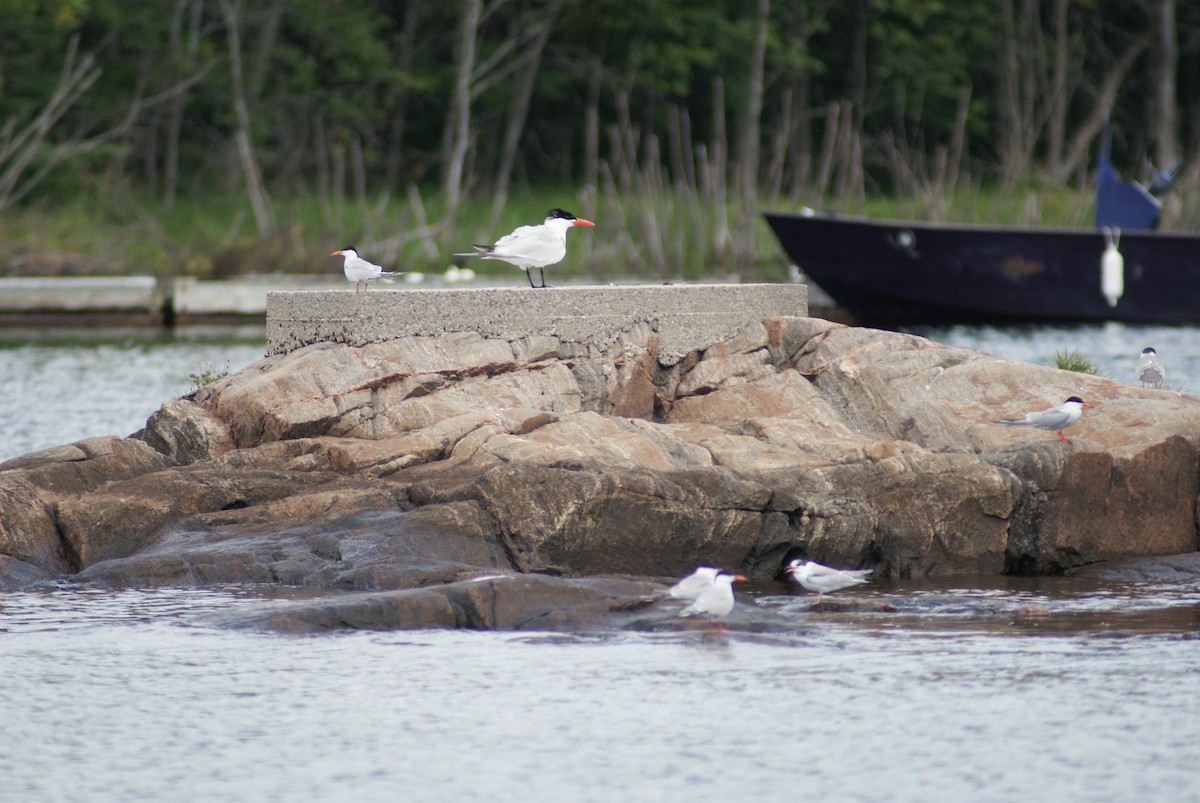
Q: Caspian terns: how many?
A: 1